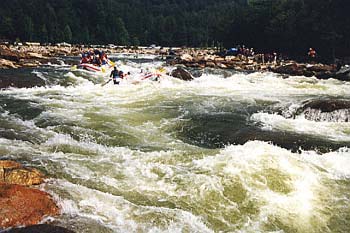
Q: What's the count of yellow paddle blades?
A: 4